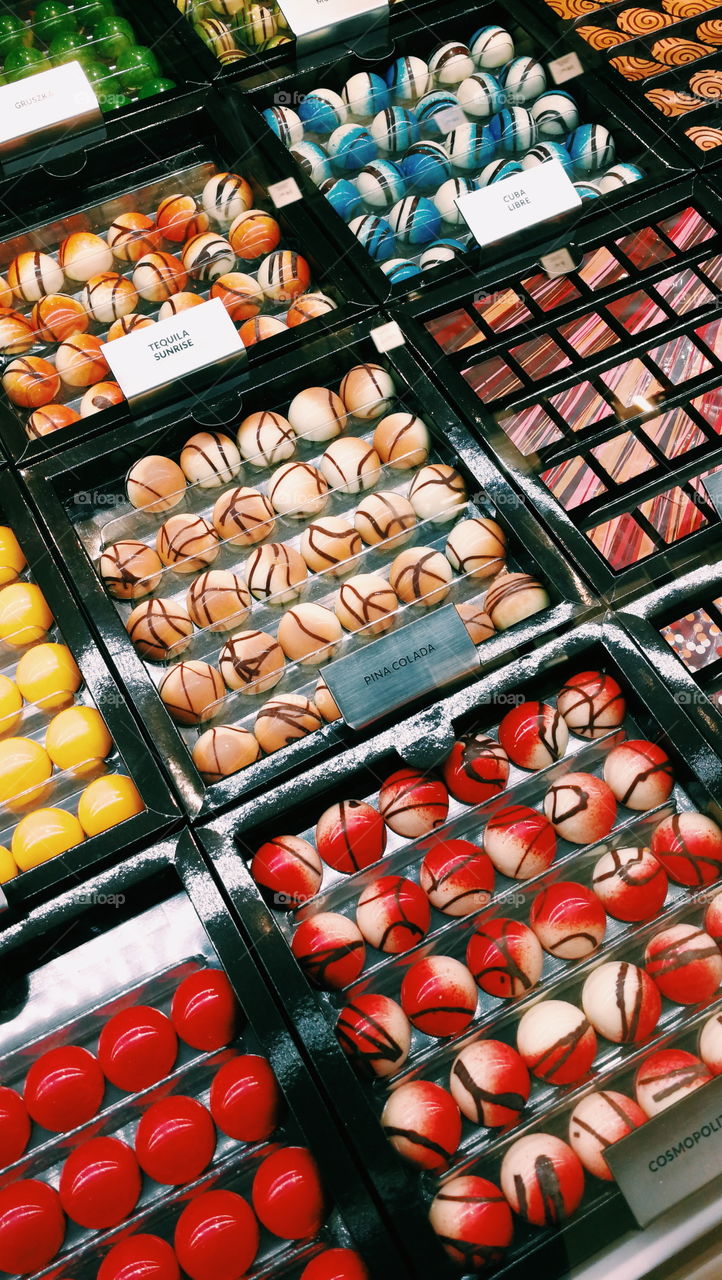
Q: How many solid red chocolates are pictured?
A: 12